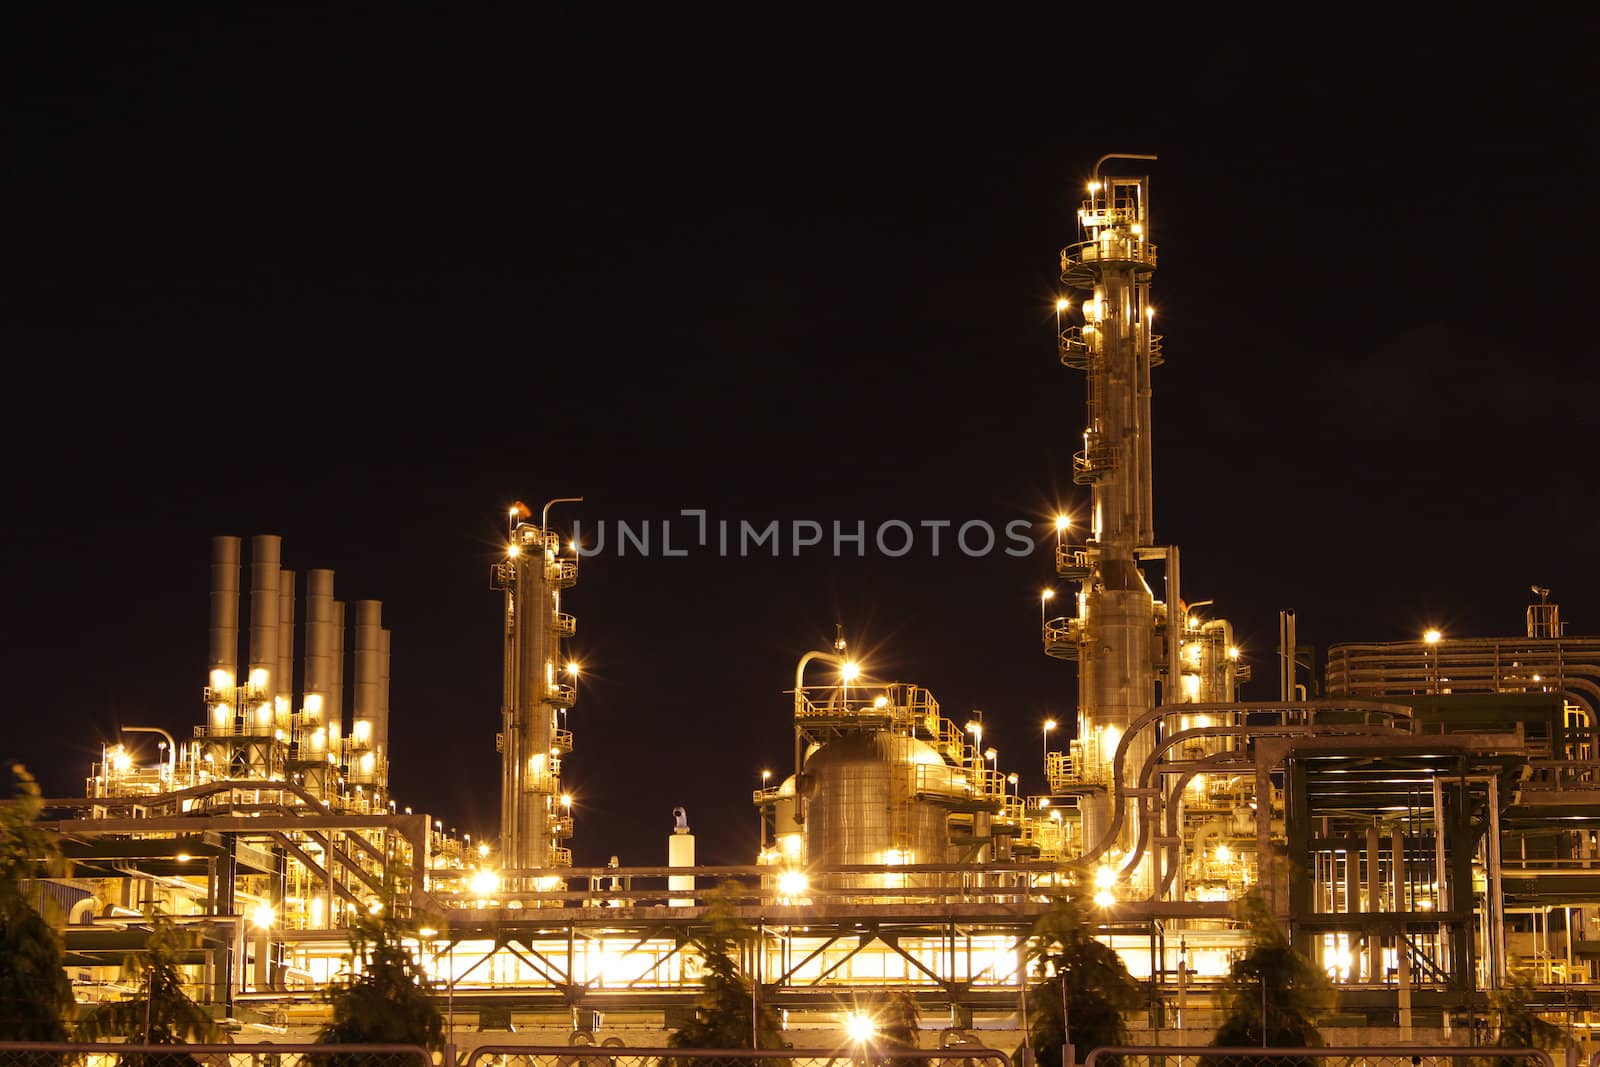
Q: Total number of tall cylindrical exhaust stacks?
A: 7